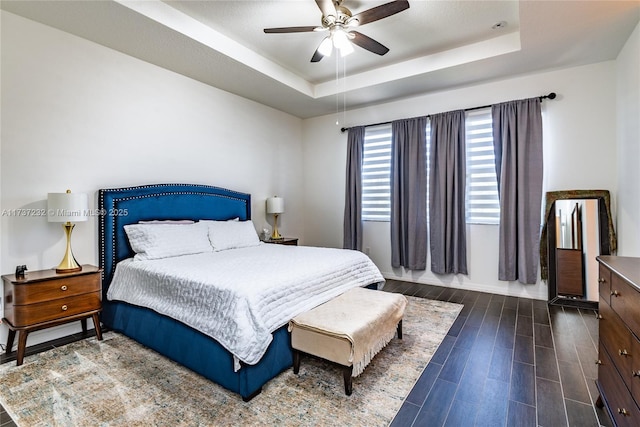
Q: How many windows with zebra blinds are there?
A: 2